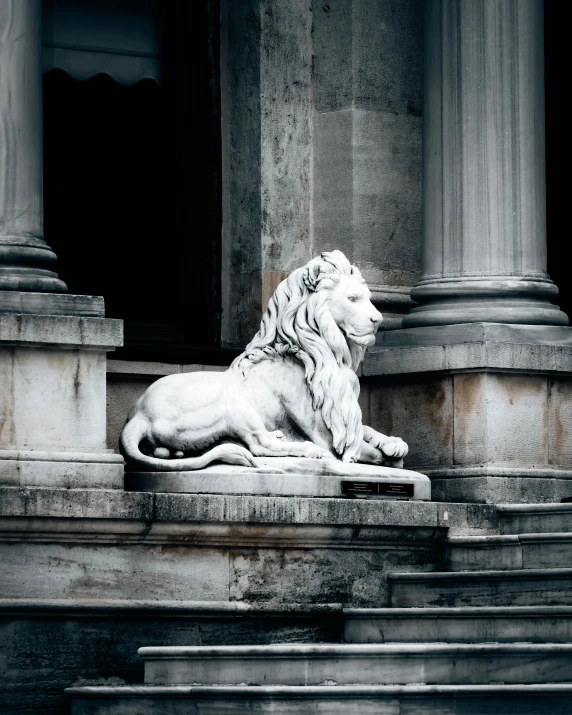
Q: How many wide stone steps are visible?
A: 6